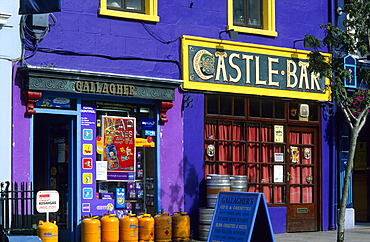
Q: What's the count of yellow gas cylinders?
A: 7